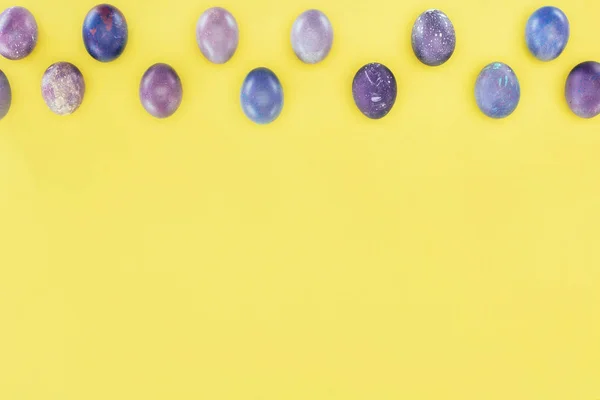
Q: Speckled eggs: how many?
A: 13